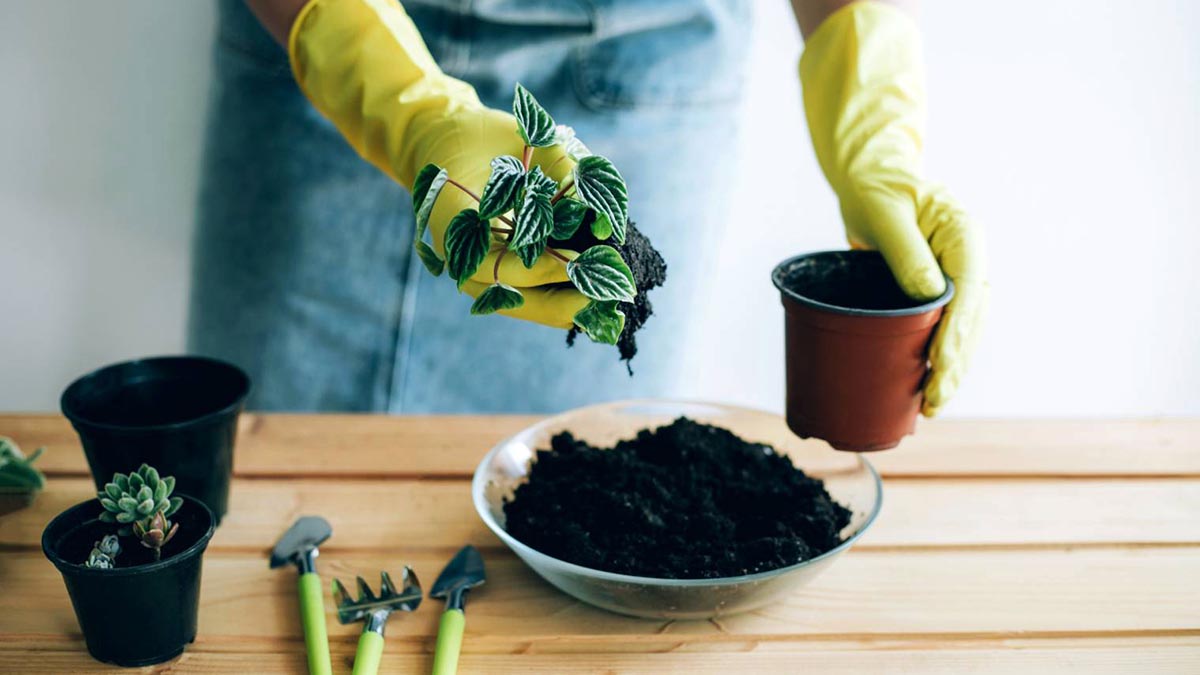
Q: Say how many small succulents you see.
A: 3